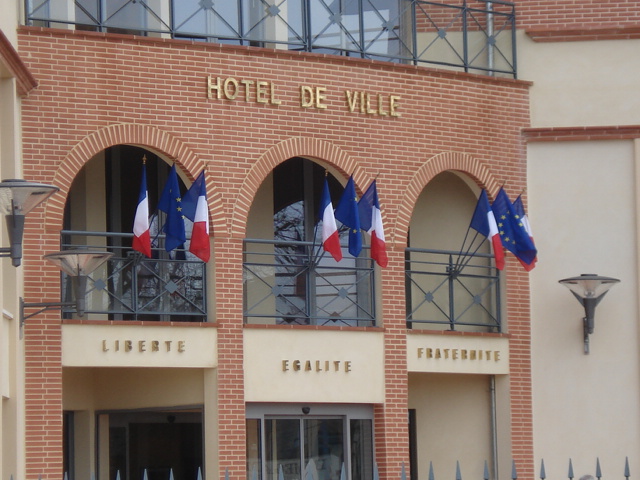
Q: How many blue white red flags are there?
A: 6